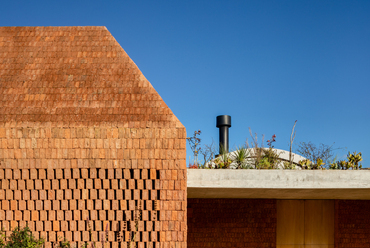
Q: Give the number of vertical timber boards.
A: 2